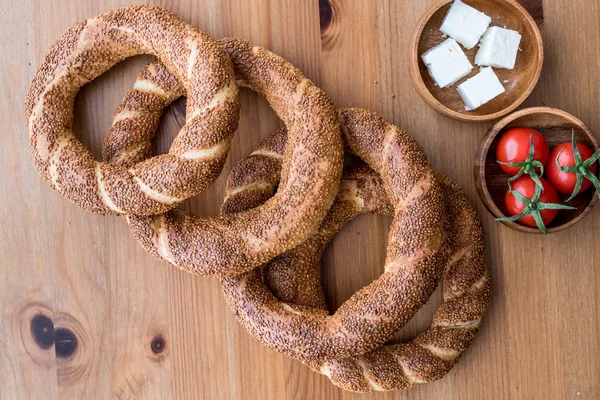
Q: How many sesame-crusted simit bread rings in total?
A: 4